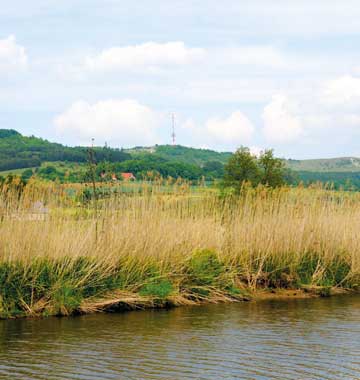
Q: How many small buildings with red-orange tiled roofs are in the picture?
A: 2